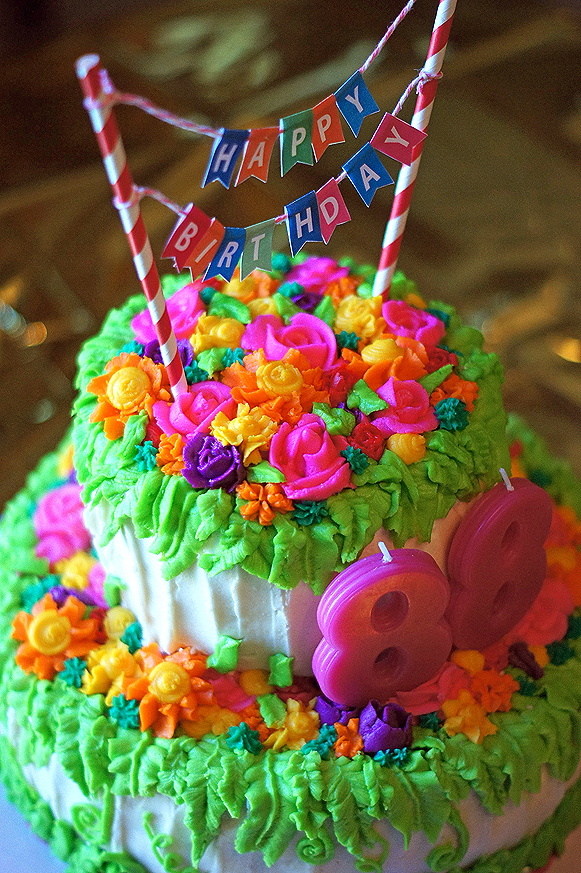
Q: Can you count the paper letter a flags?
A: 2